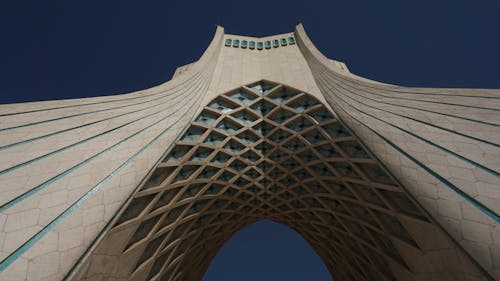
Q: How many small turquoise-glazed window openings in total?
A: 9